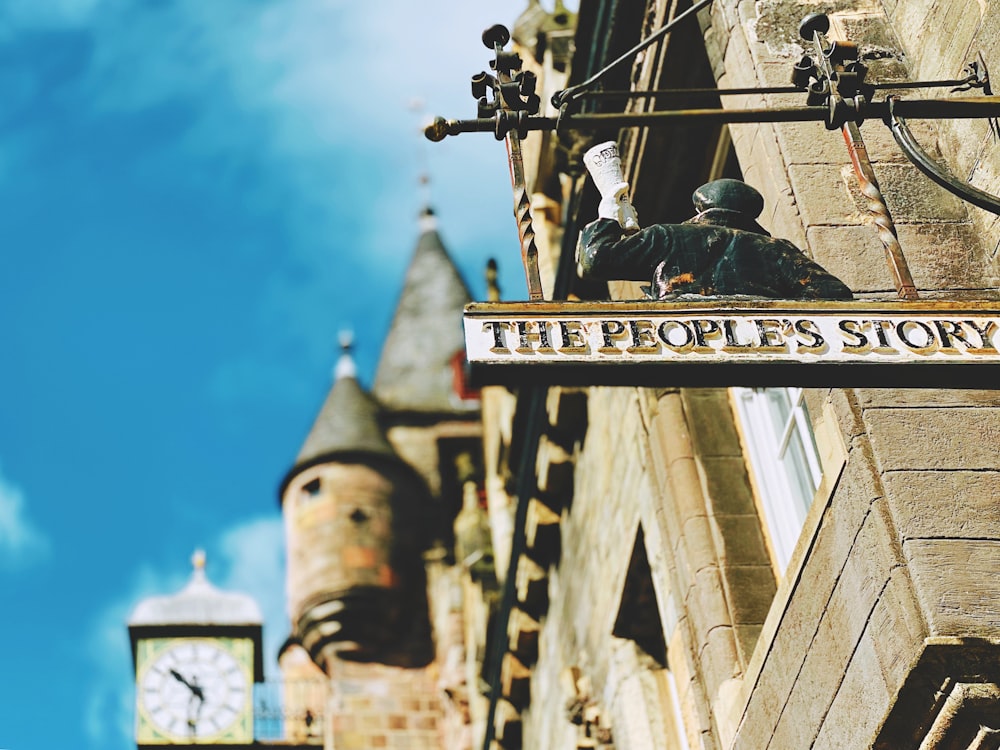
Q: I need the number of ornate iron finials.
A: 2